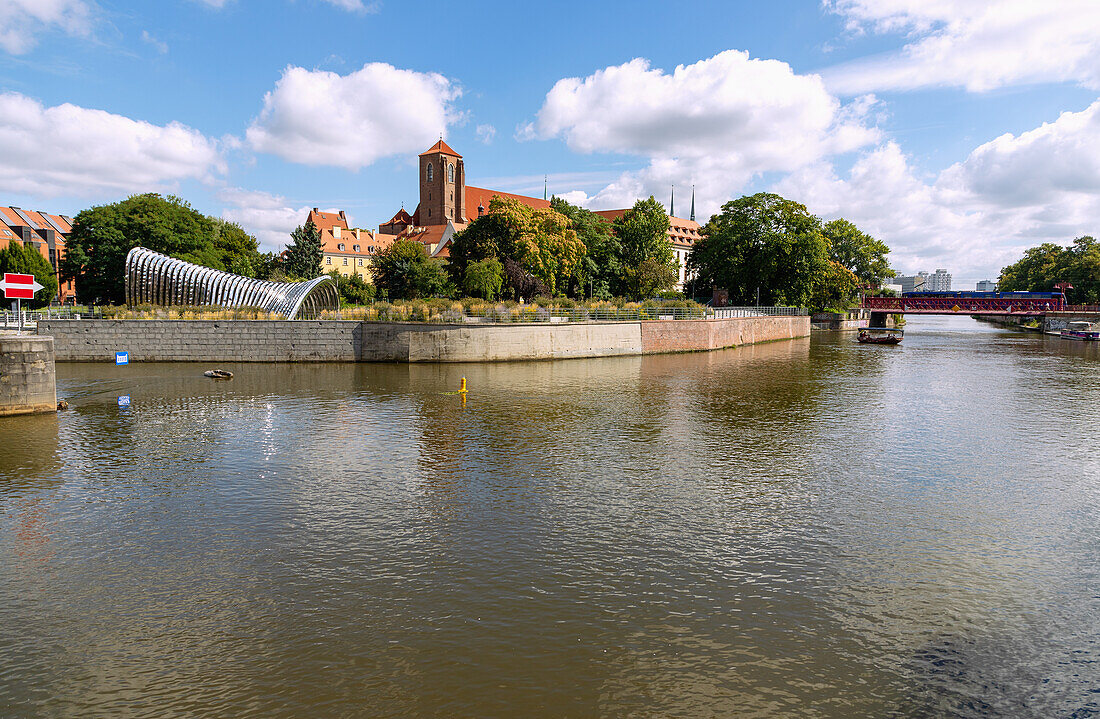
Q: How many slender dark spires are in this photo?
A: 3